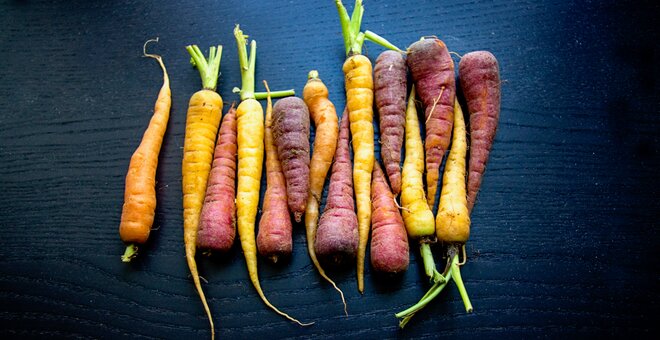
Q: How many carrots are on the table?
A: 15